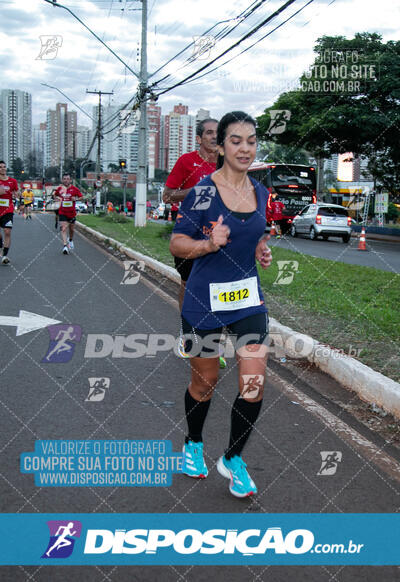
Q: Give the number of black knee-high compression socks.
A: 2